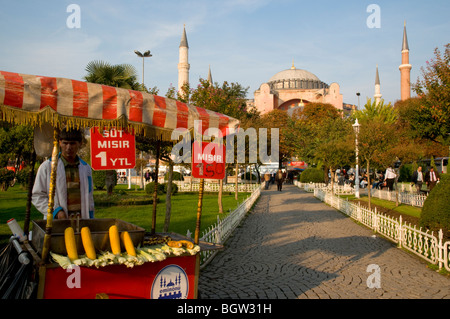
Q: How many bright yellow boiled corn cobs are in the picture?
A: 4